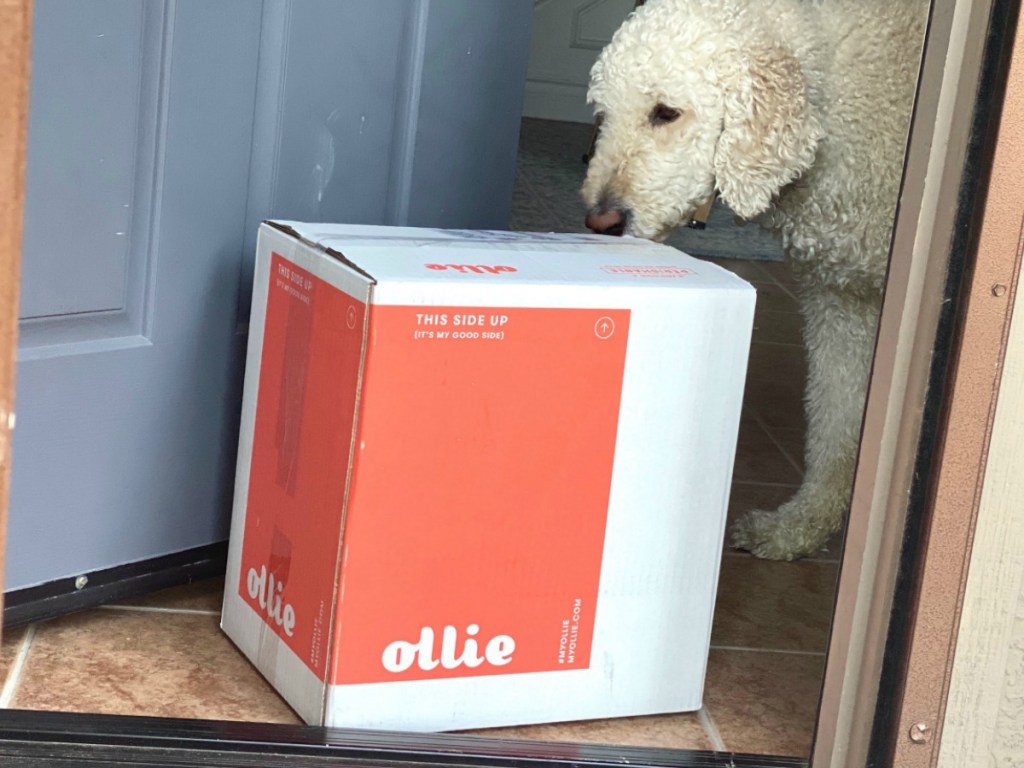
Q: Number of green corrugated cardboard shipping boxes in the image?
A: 0